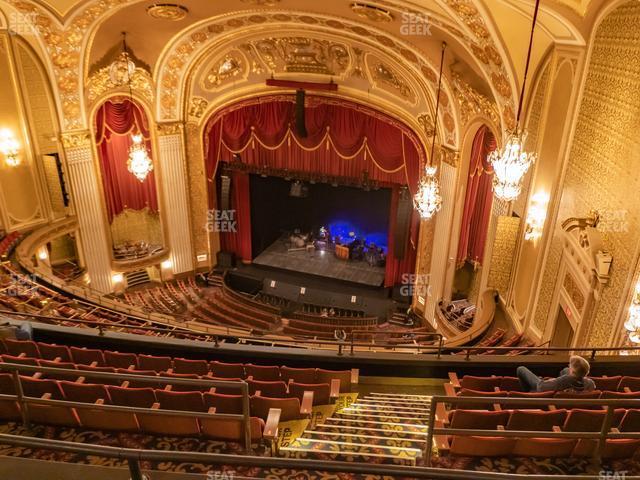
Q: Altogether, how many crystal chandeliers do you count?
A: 3